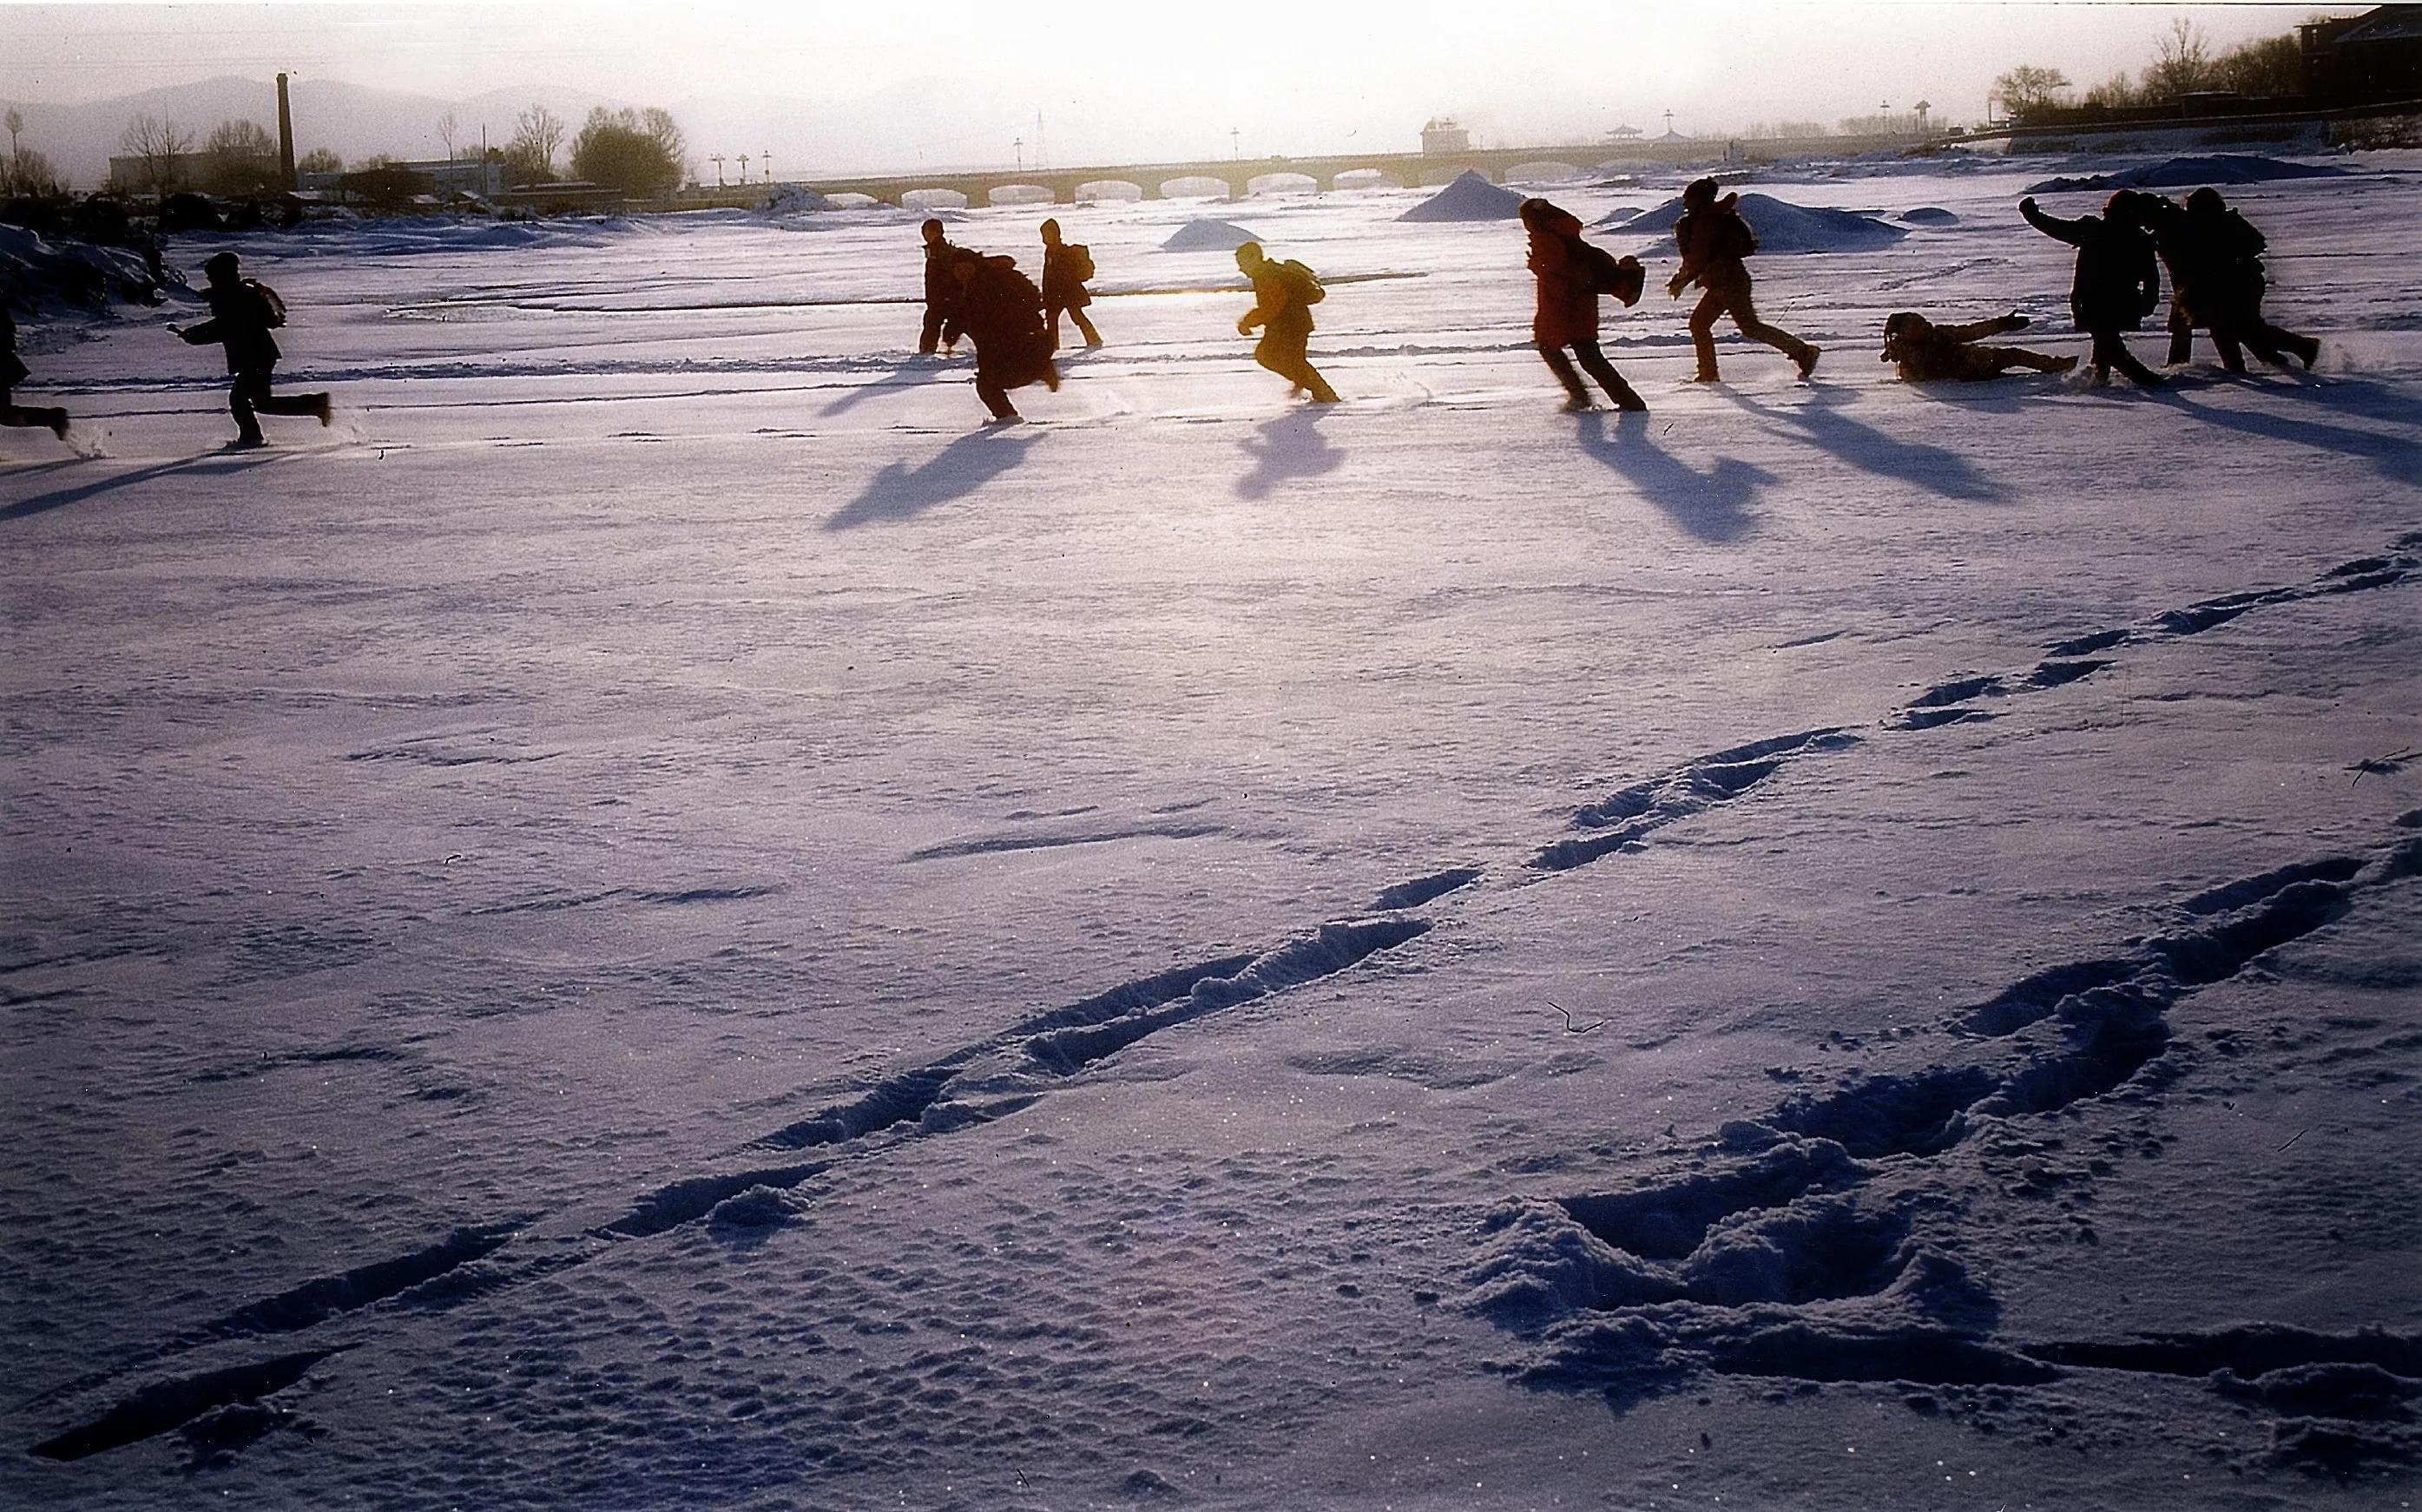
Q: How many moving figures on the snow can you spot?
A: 12